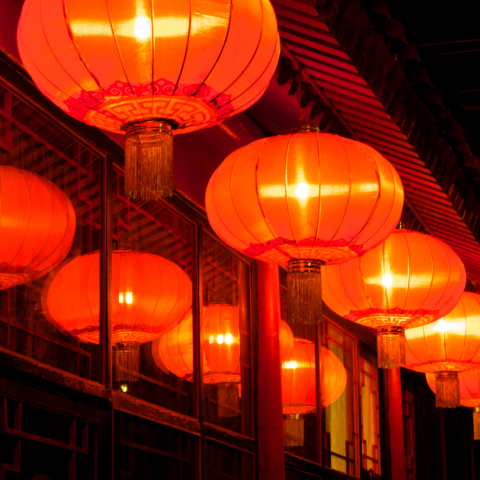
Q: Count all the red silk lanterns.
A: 9